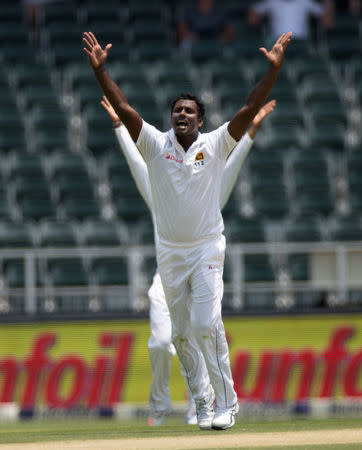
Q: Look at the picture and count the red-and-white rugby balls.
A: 0